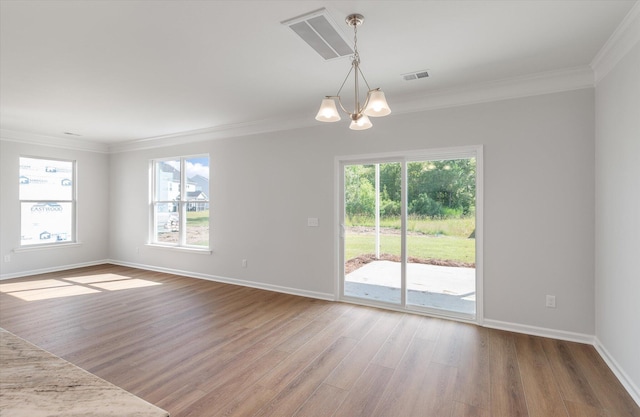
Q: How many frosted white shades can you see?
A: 3